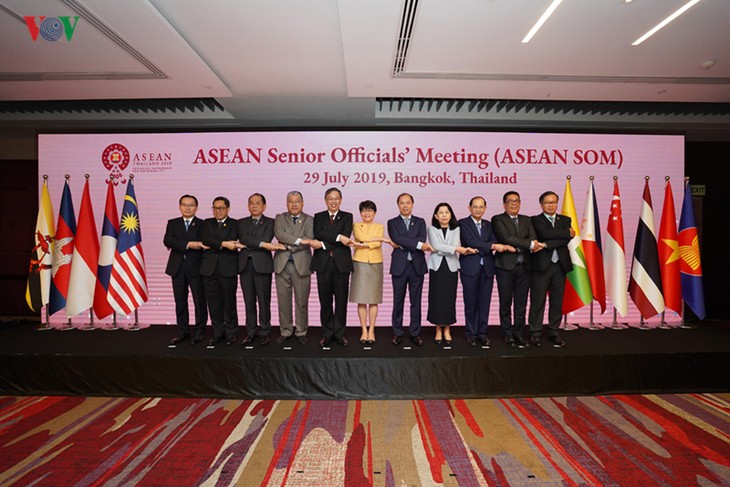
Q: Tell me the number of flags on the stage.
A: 11